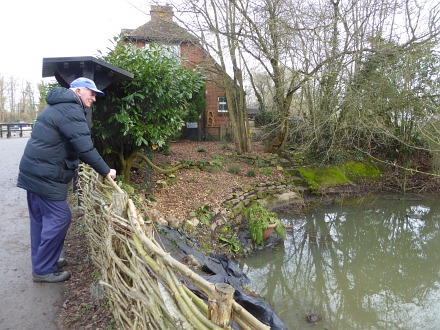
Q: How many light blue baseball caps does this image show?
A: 1